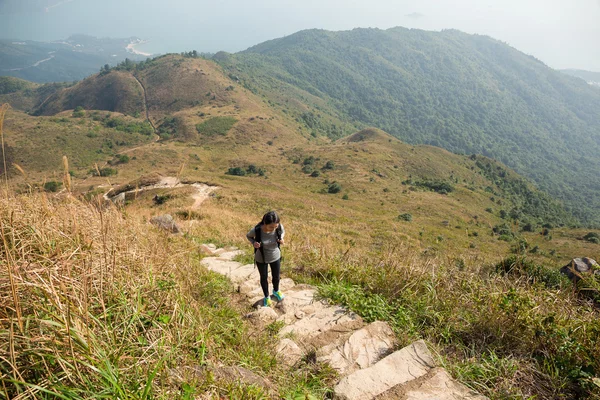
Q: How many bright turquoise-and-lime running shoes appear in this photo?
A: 2